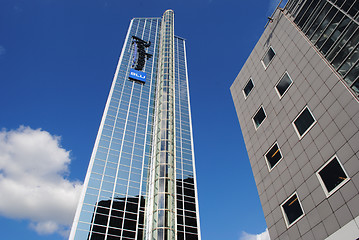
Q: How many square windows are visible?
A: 8